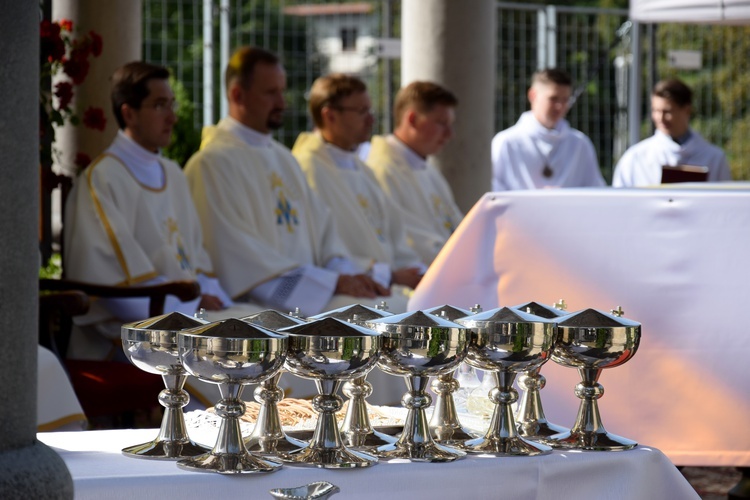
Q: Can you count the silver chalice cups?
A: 10